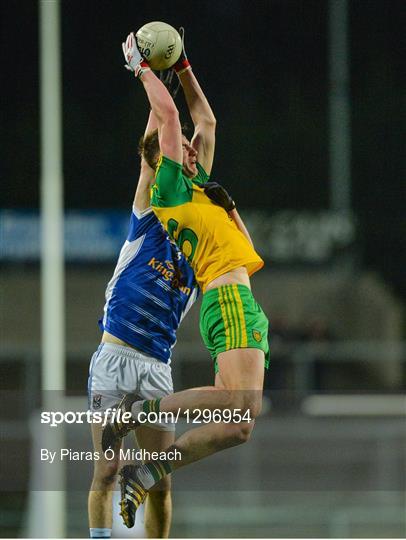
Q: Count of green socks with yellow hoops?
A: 2